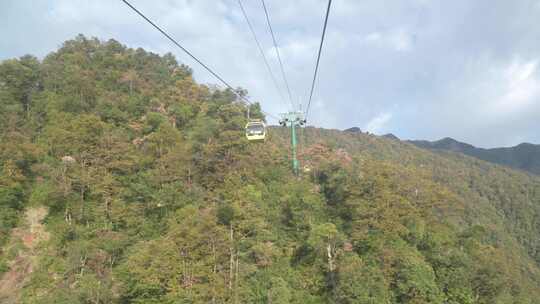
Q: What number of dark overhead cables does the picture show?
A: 4